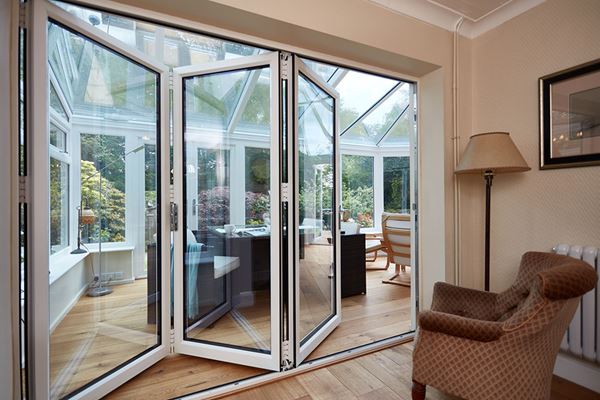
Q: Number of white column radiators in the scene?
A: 1